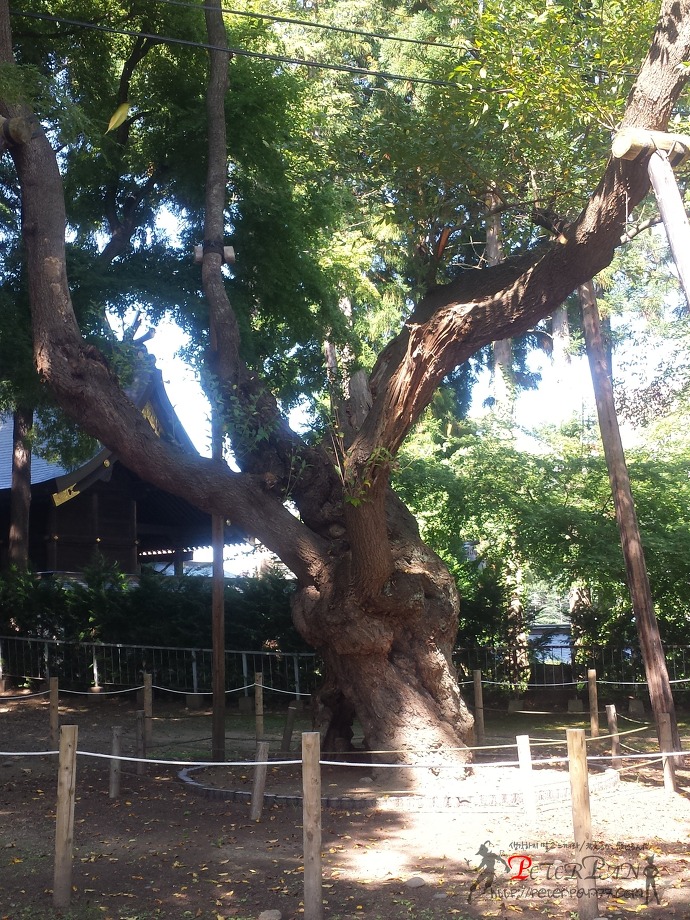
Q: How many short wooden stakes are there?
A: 15